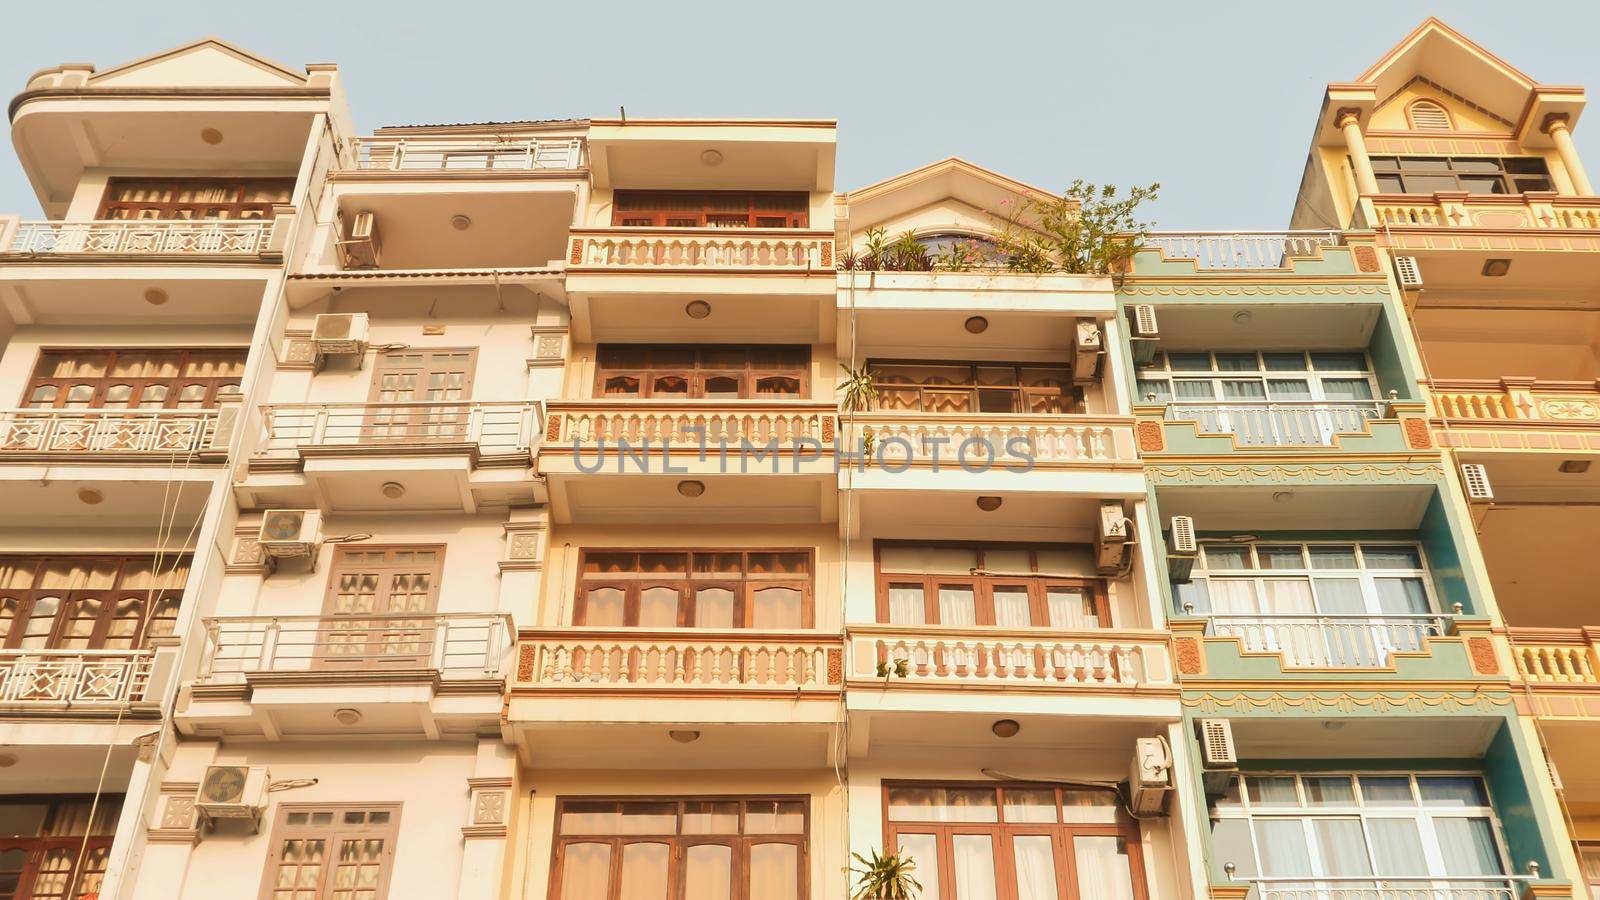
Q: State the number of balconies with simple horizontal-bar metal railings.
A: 3